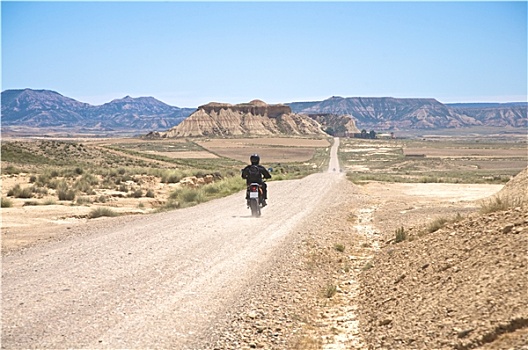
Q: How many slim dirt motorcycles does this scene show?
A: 1